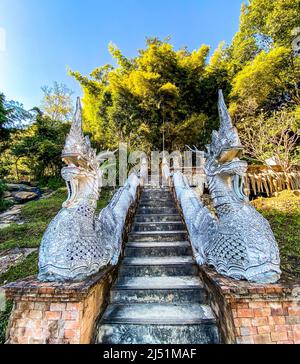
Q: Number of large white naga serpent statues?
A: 2